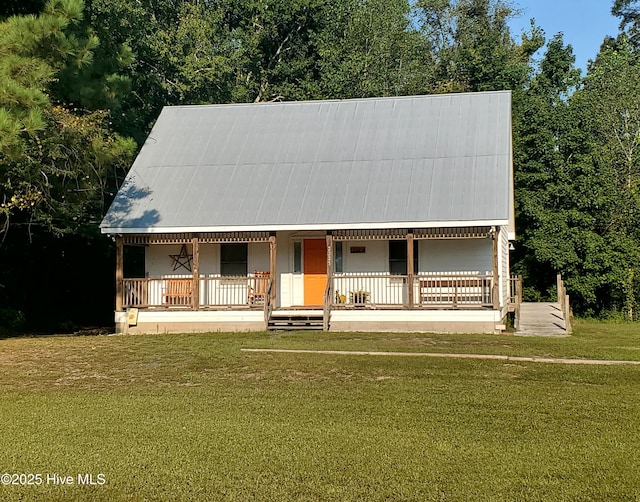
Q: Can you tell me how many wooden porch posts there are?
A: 6